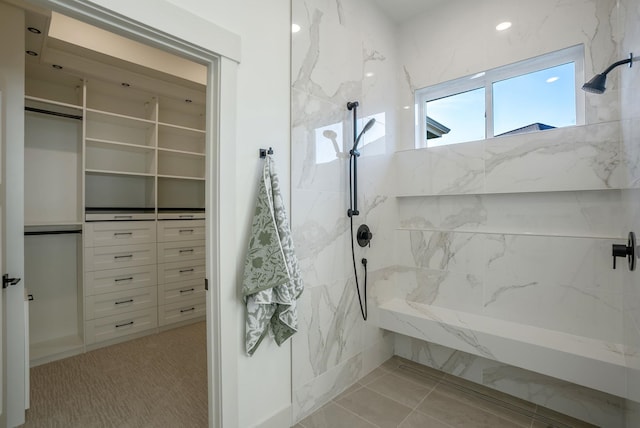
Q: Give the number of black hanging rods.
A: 2